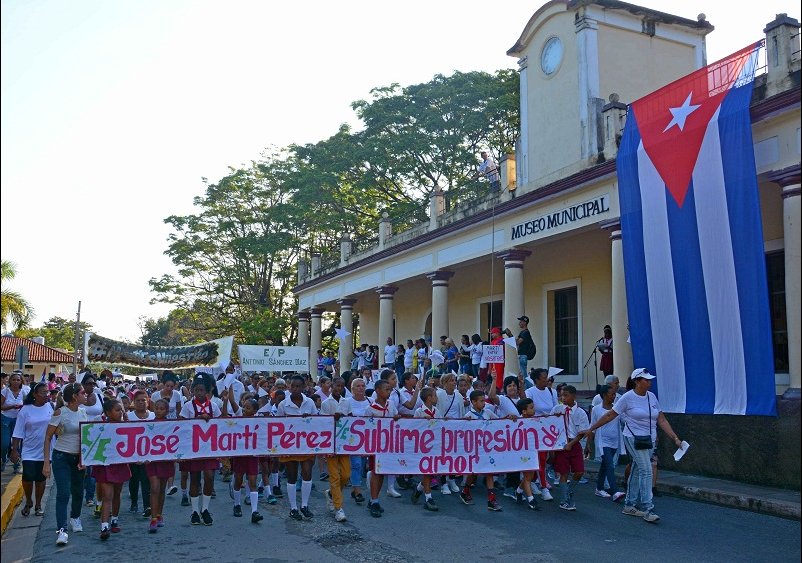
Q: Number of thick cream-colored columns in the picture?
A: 8